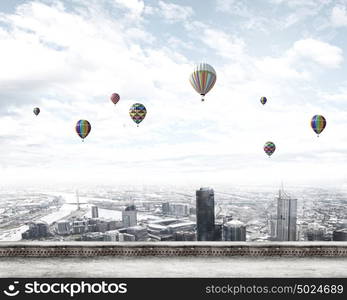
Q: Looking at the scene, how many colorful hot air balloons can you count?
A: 8